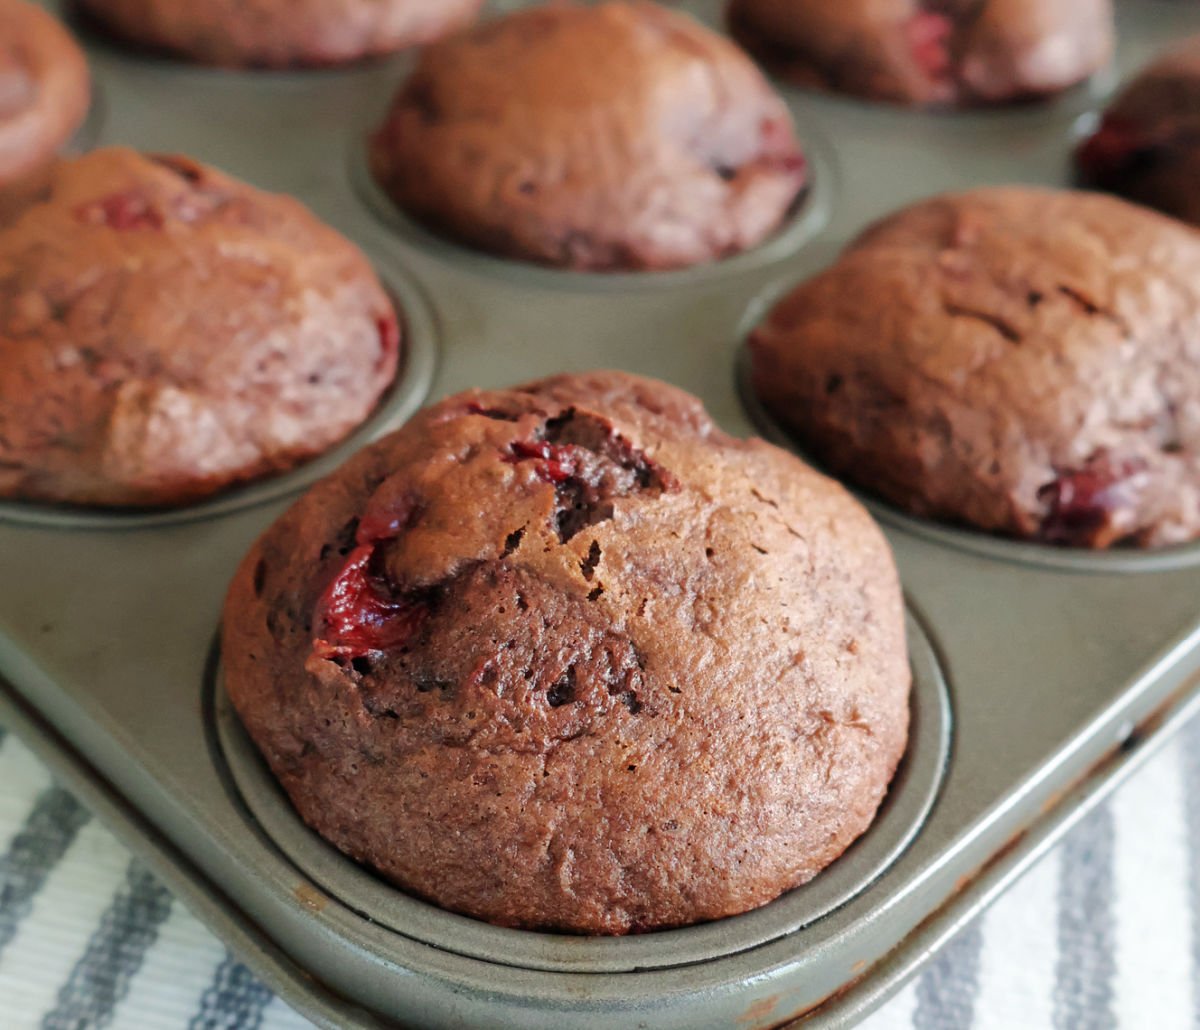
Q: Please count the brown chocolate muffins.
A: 8